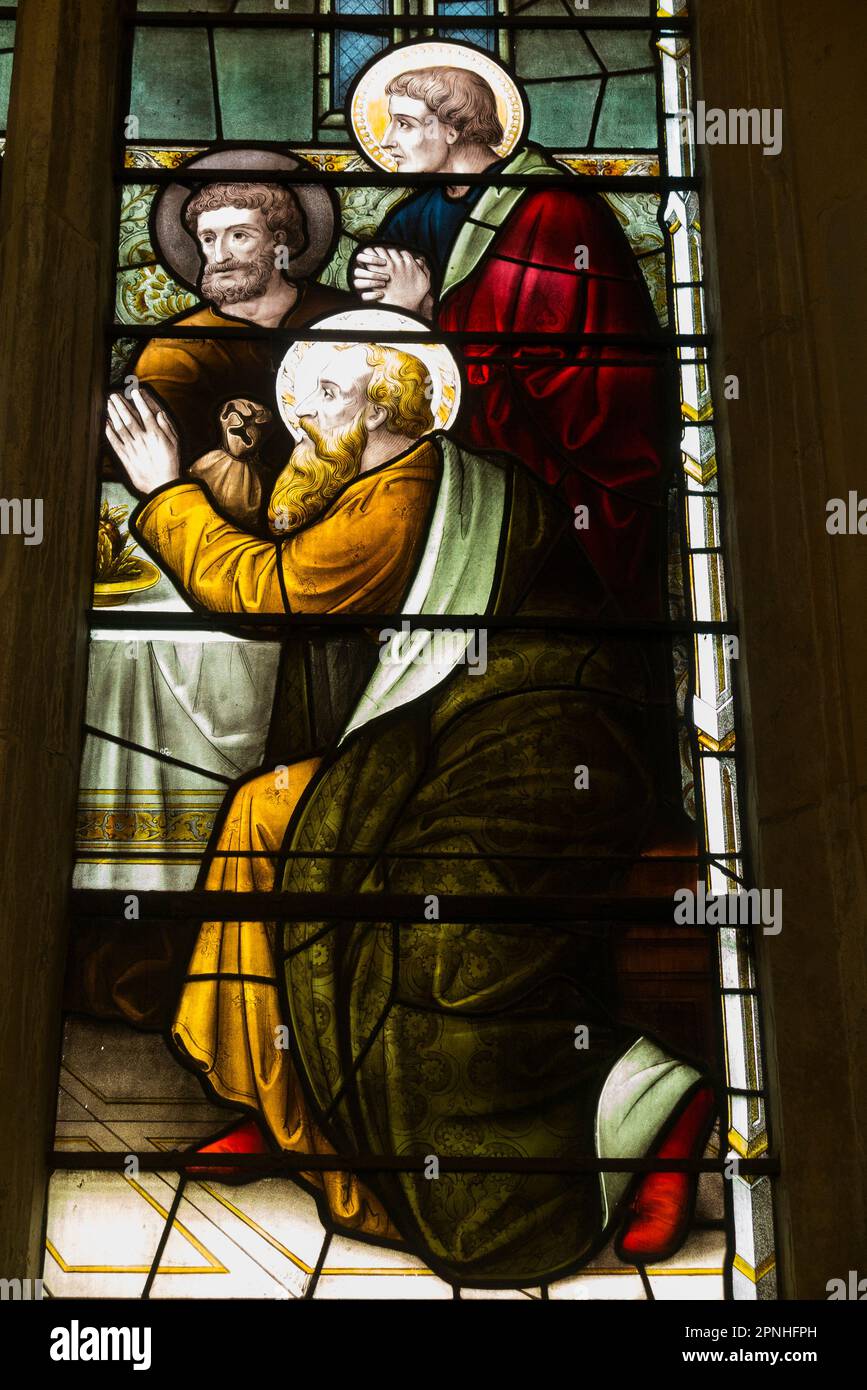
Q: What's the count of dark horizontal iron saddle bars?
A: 6